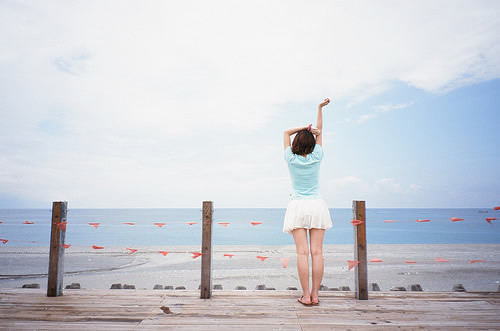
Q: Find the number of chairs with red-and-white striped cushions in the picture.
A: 0